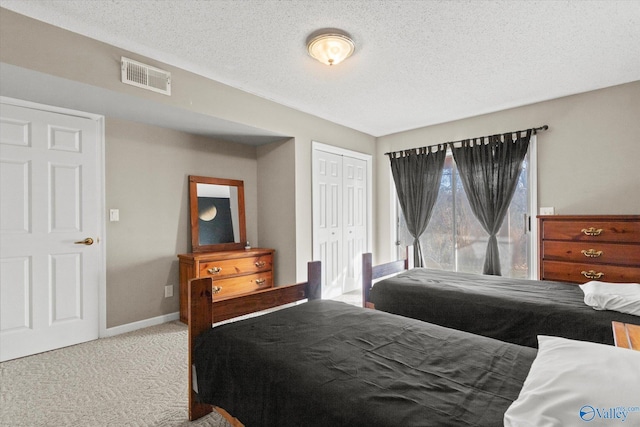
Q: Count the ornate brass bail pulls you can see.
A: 7